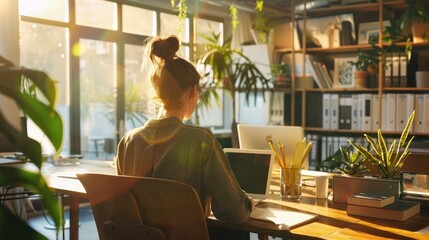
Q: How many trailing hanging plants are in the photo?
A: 3